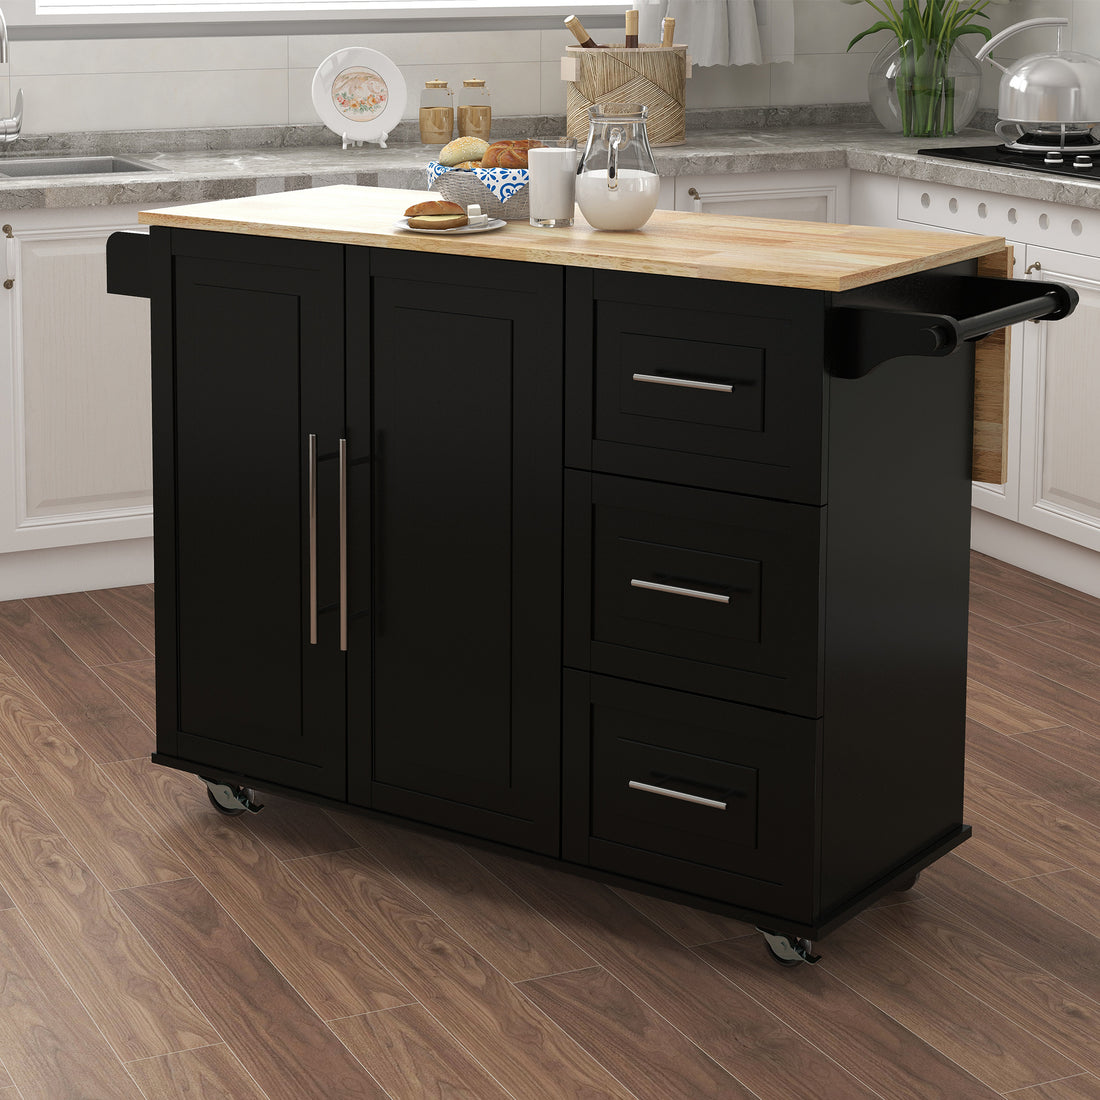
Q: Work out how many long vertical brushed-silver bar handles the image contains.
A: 2